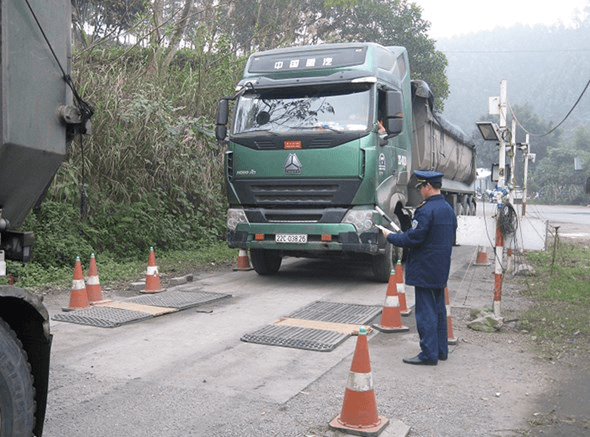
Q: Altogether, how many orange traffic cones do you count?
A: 9